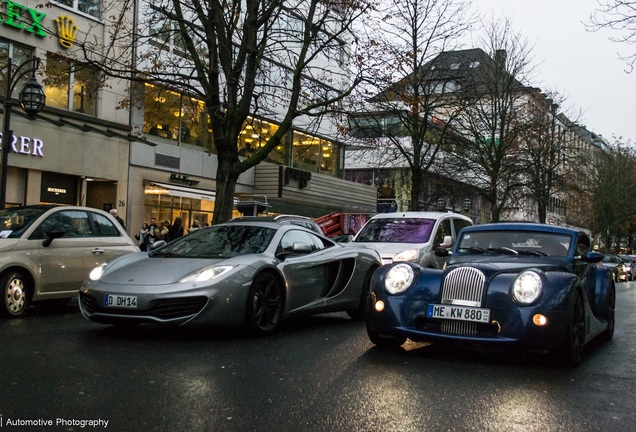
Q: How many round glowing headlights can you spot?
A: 2